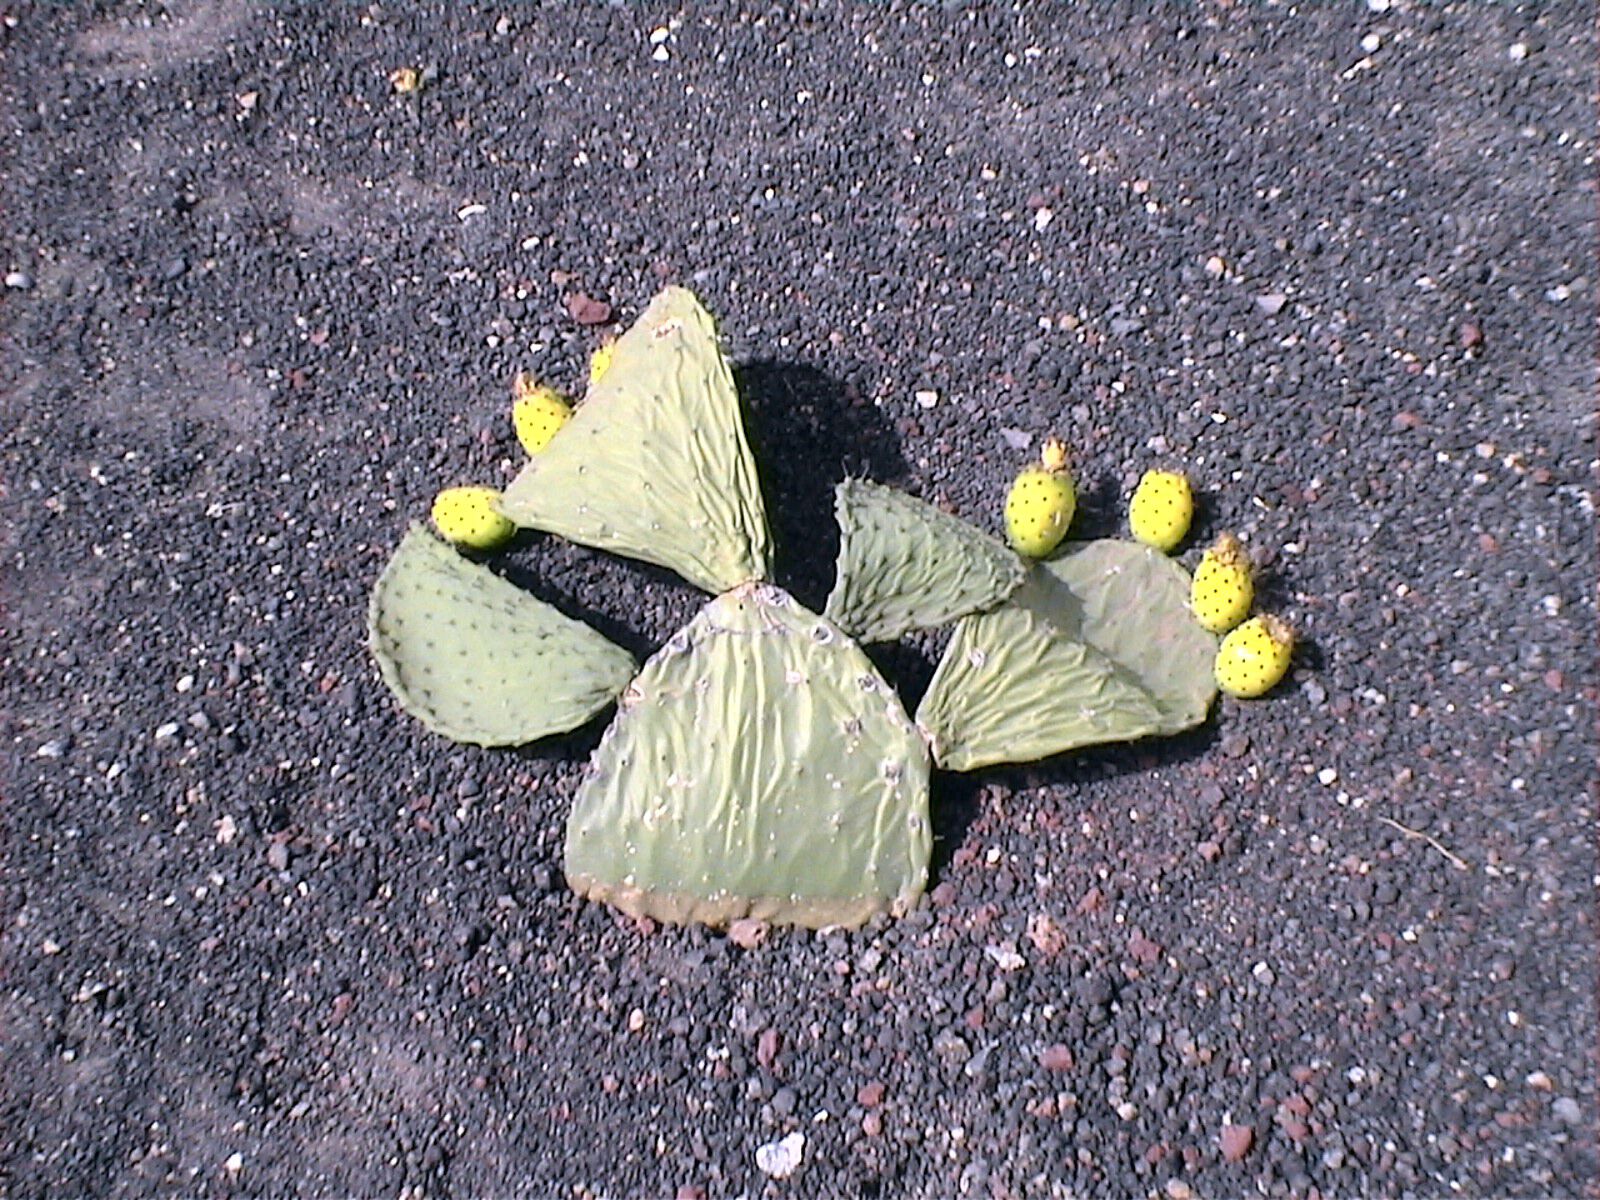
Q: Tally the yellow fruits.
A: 7